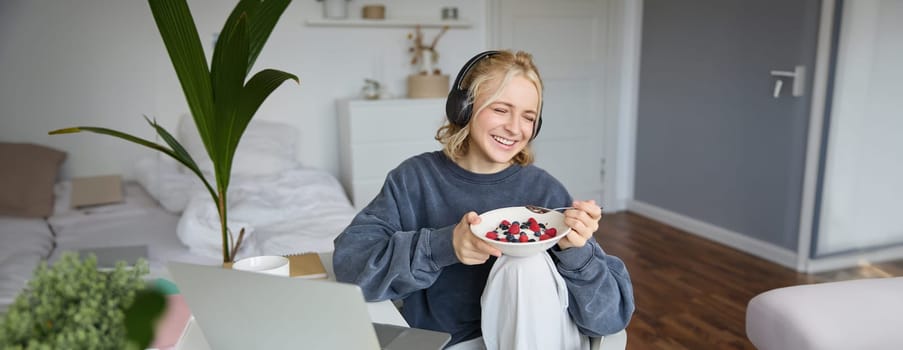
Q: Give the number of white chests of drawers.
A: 1